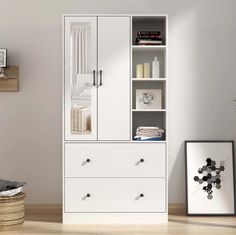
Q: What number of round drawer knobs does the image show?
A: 4